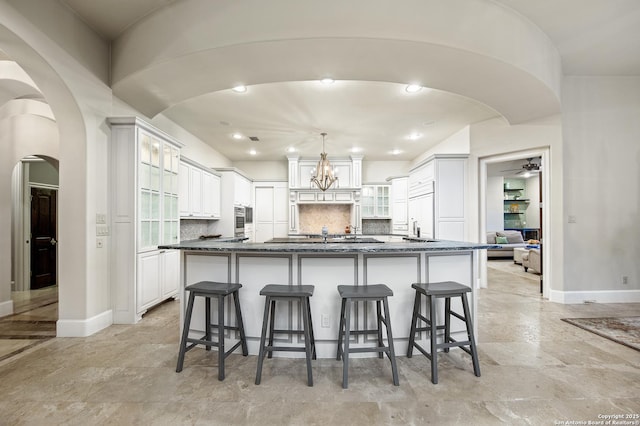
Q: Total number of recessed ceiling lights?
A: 9